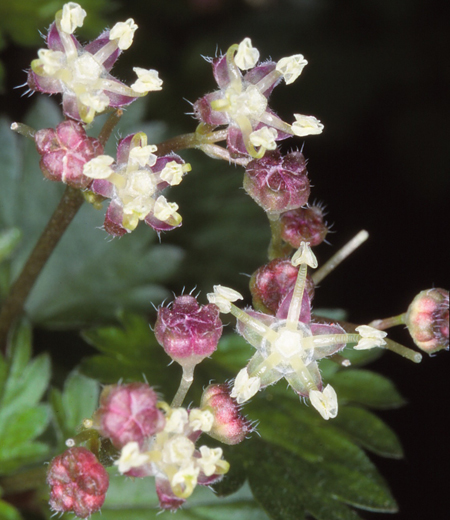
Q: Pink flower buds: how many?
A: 9